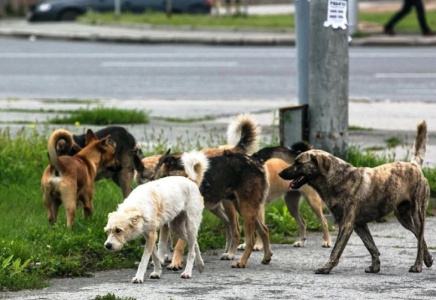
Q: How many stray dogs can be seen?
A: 7